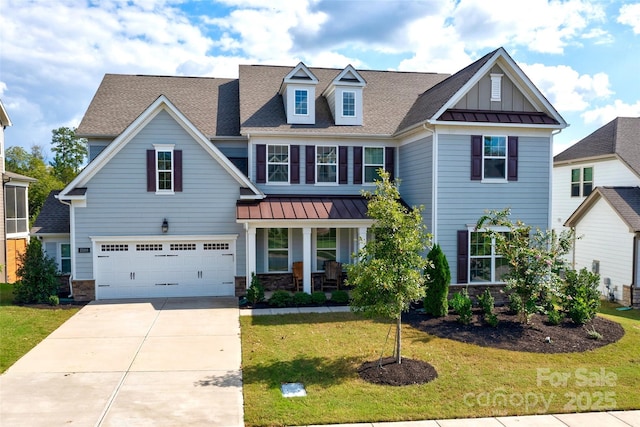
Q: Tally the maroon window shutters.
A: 11